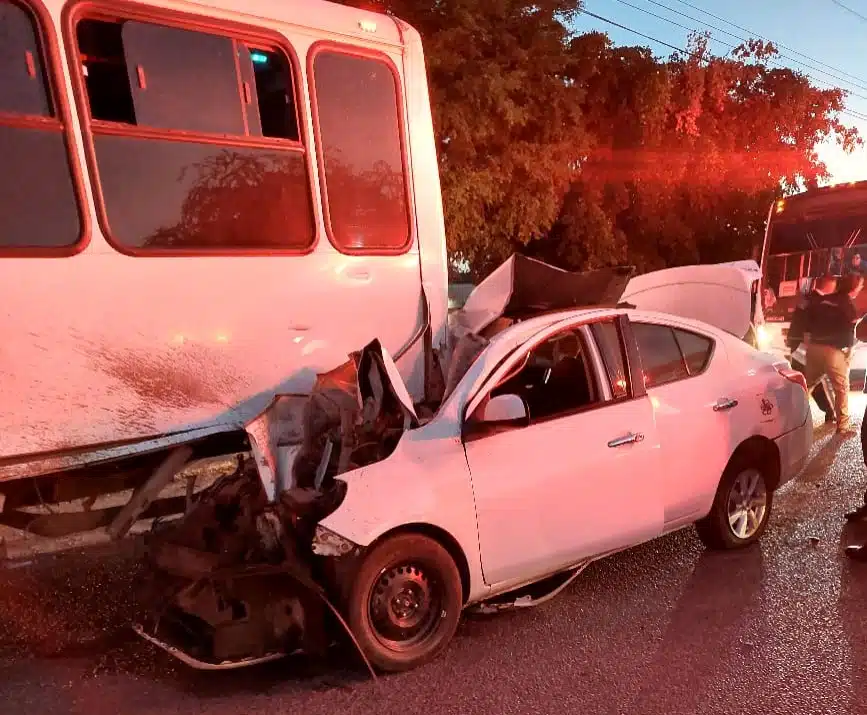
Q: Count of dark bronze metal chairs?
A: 0